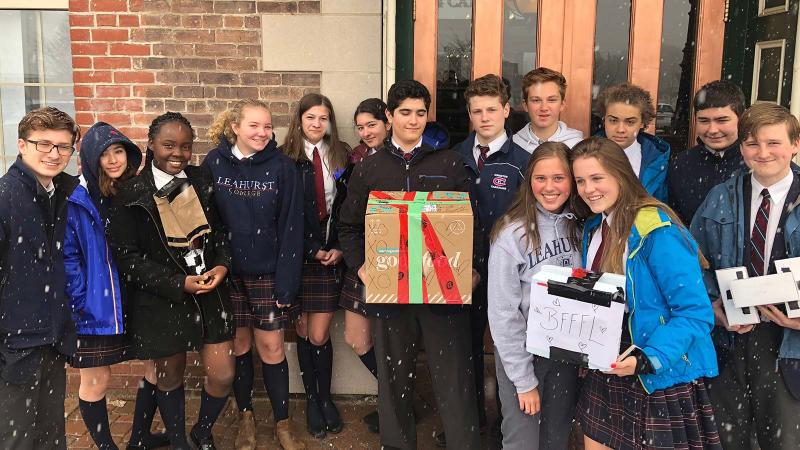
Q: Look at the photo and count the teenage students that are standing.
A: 14